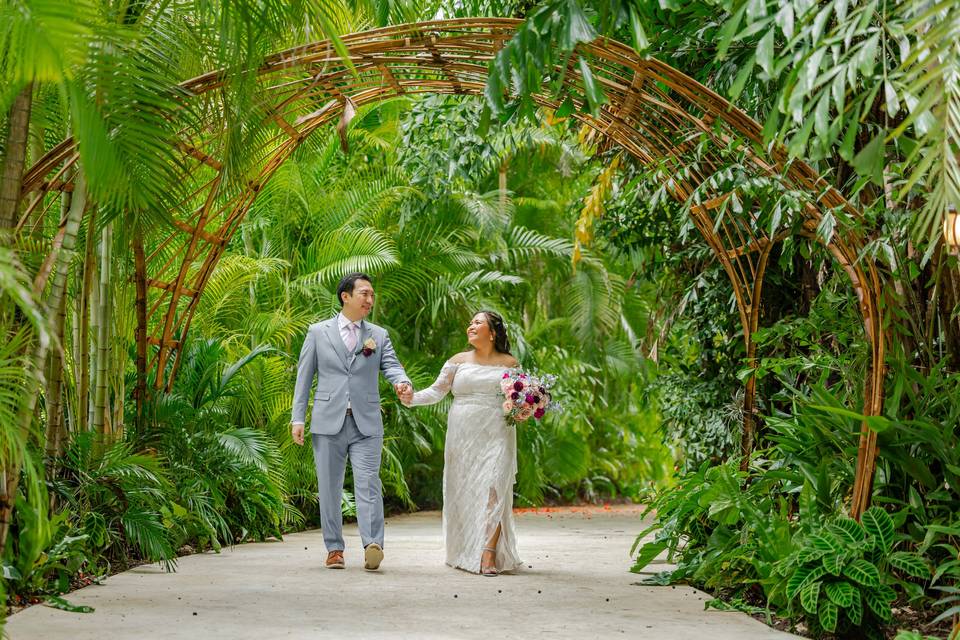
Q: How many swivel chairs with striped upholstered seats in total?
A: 0